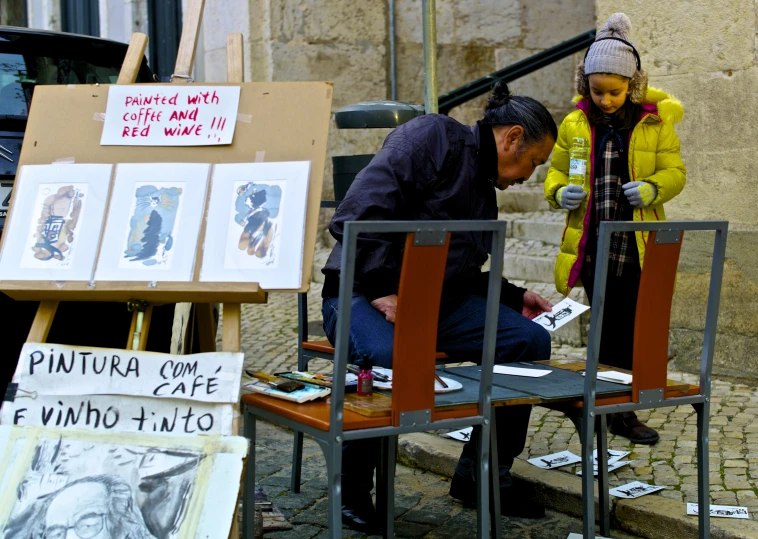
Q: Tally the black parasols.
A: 0